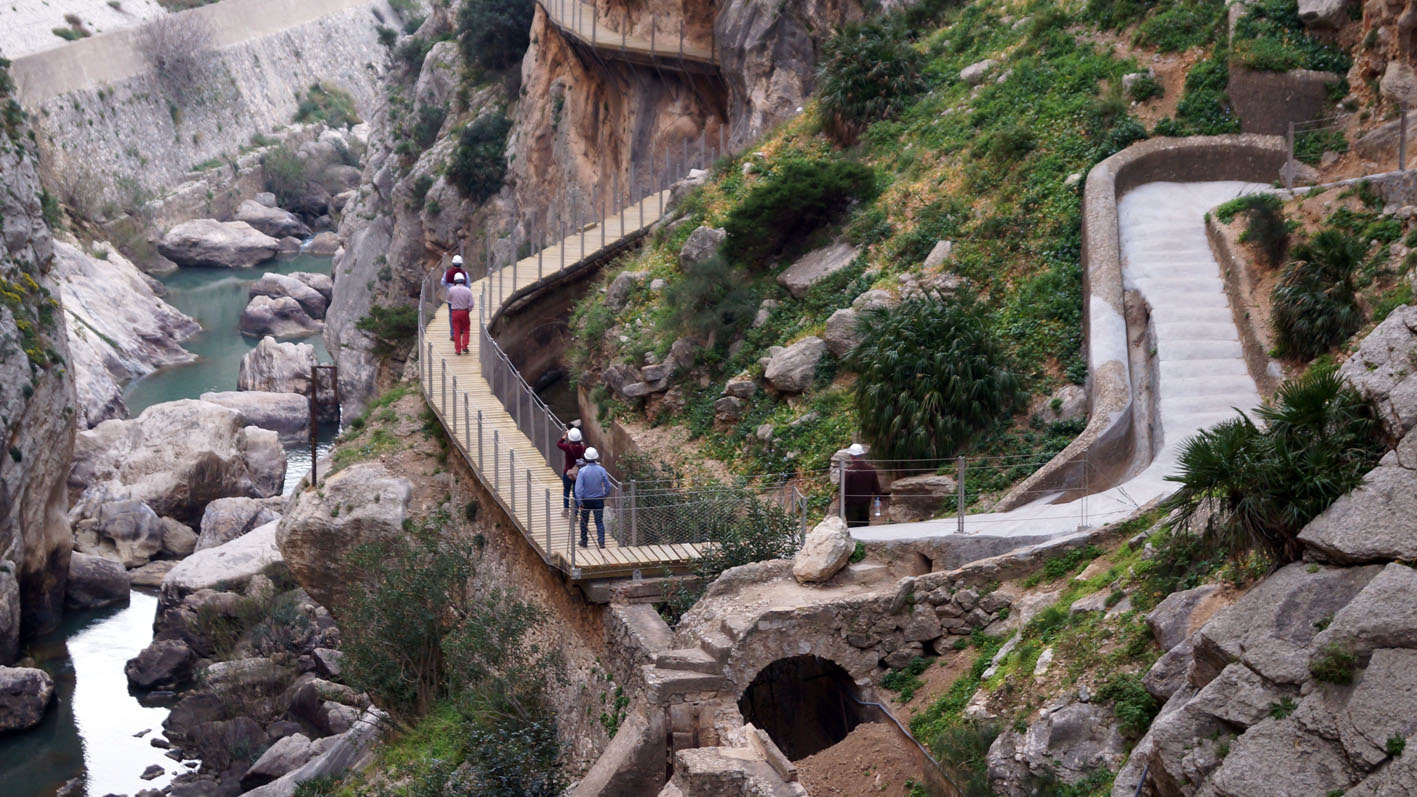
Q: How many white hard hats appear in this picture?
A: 5